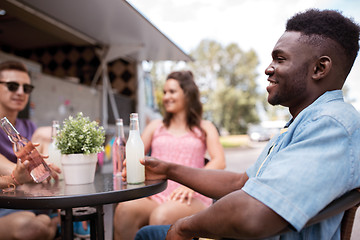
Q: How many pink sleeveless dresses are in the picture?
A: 1